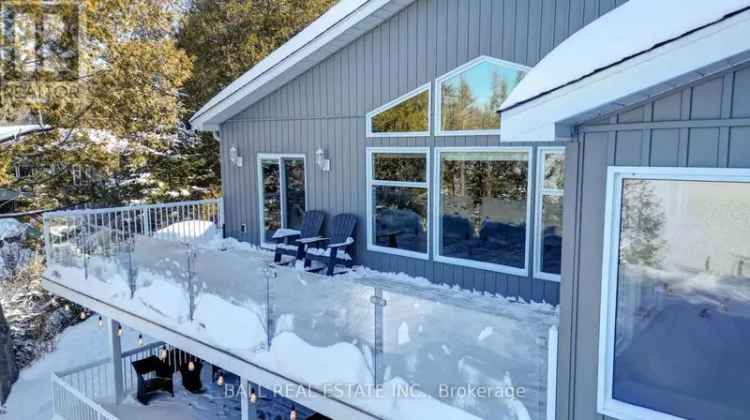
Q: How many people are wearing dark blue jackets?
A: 0